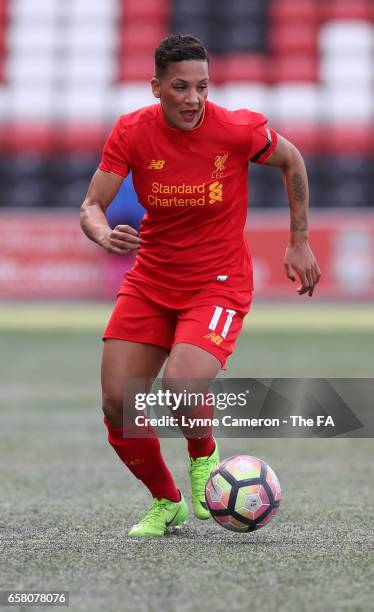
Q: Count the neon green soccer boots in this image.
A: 2